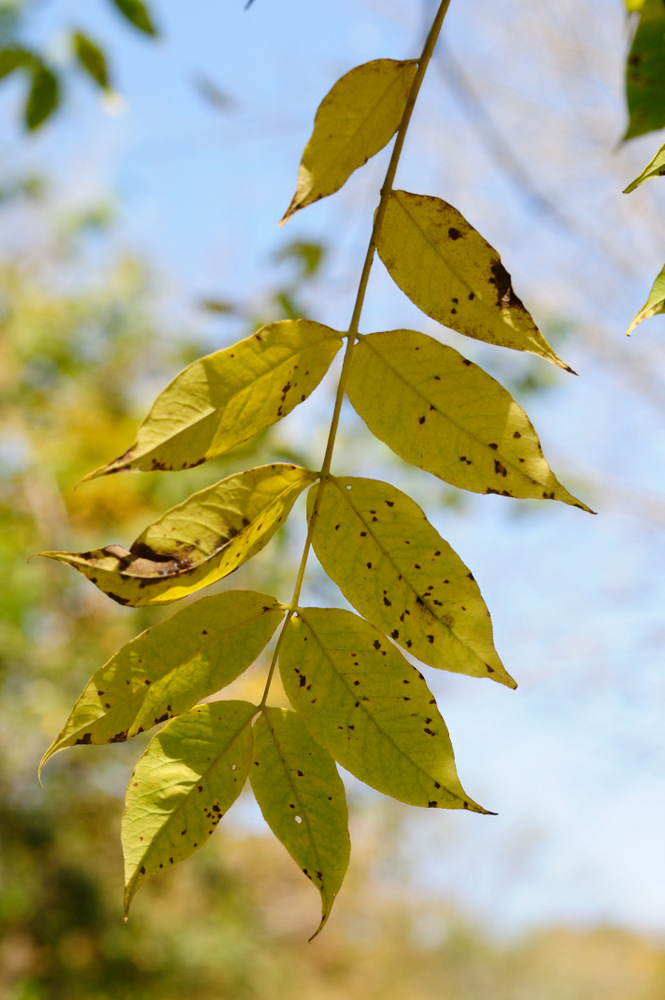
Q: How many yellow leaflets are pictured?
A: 10